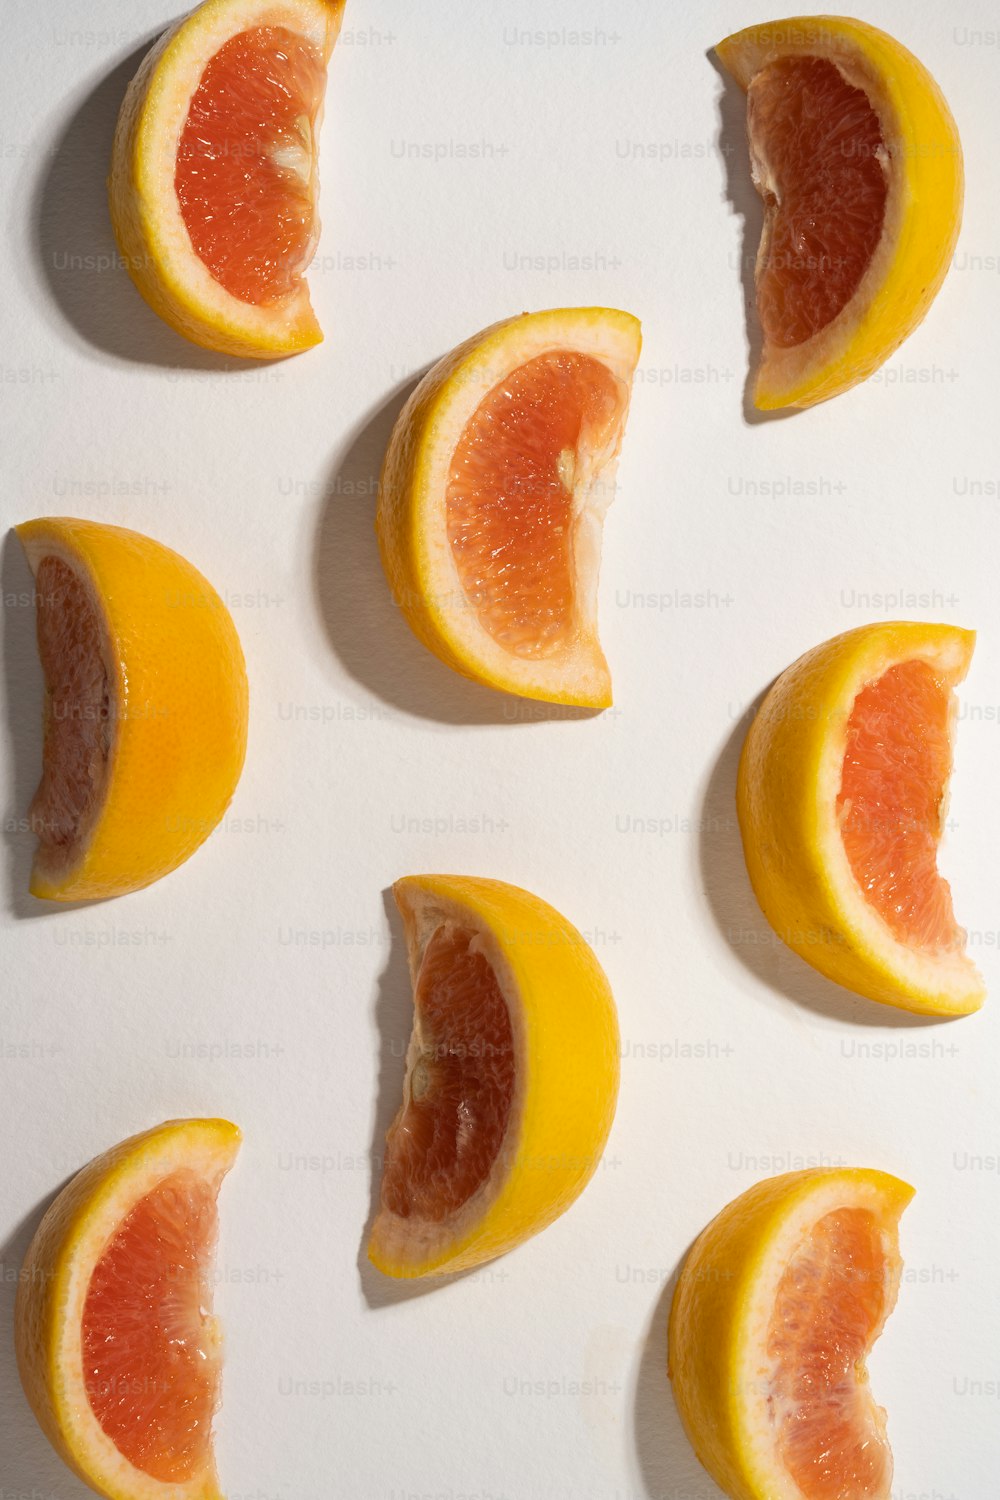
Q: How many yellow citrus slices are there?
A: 8